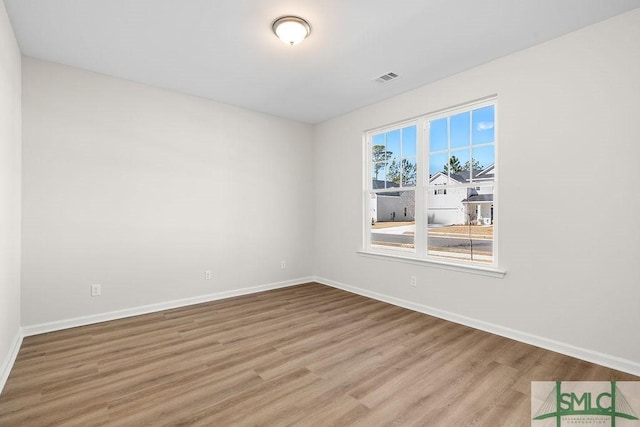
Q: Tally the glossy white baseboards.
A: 3